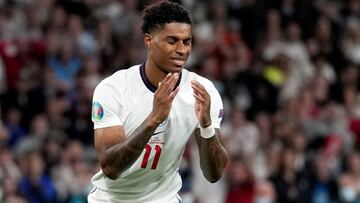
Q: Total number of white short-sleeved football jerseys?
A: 1